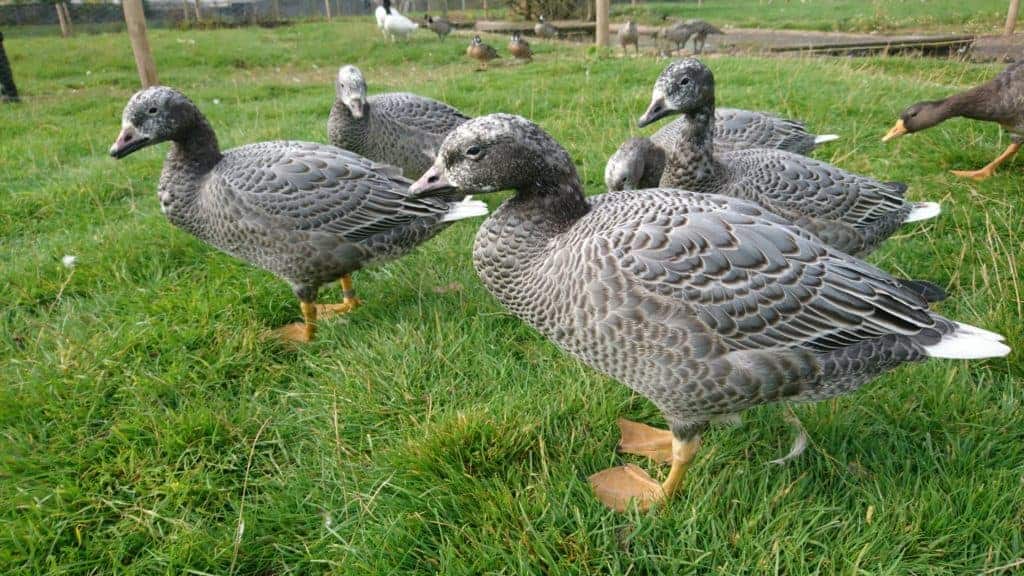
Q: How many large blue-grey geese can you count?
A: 5